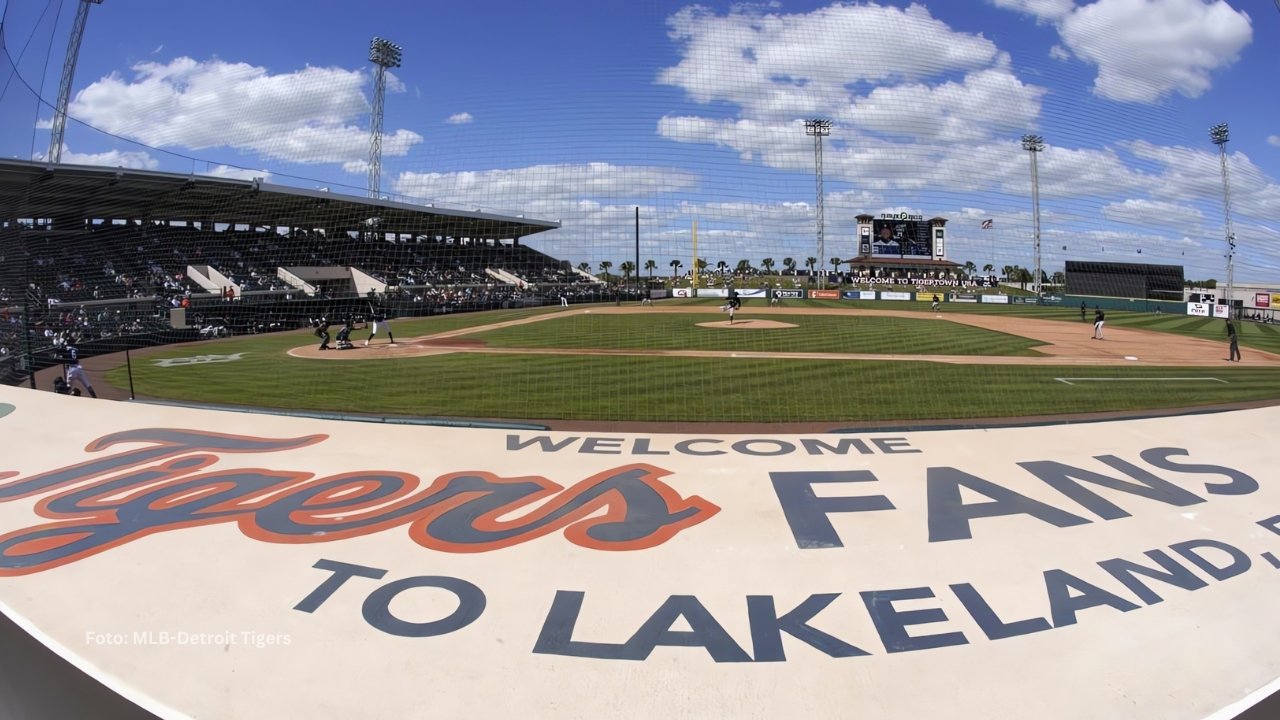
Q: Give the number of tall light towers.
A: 5